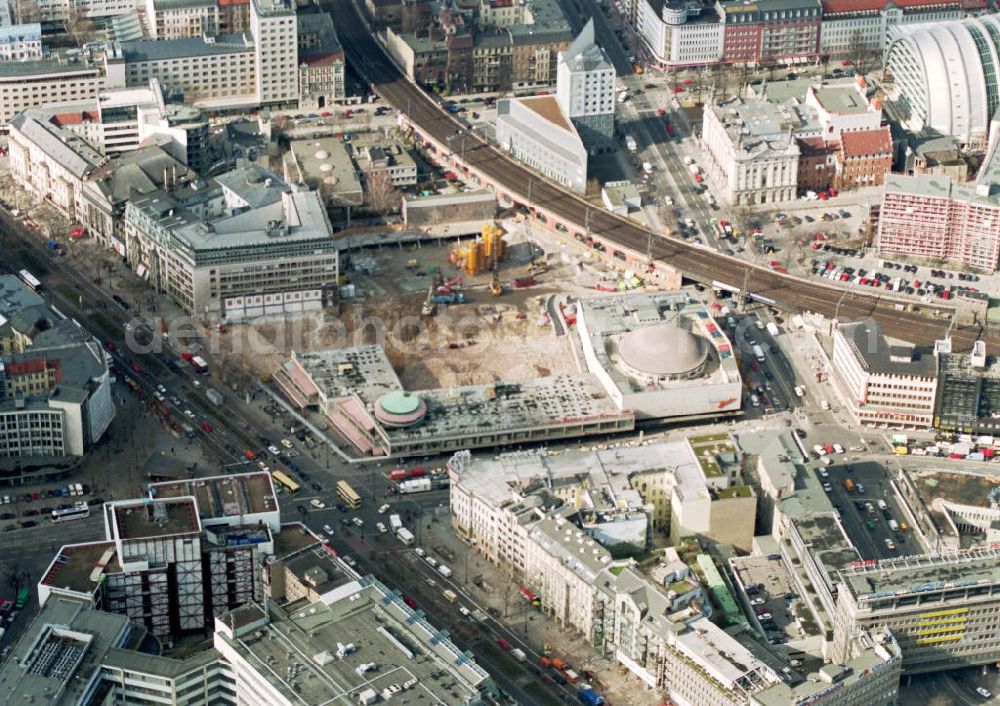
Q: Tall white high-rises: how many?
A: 2